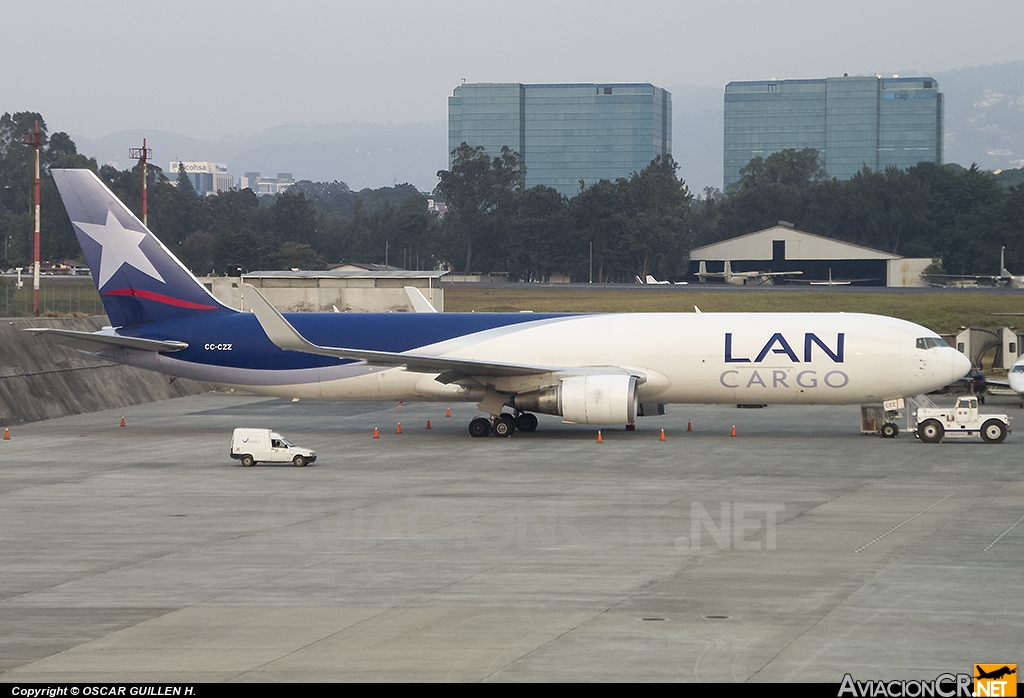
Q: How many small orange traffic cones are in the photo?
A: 10